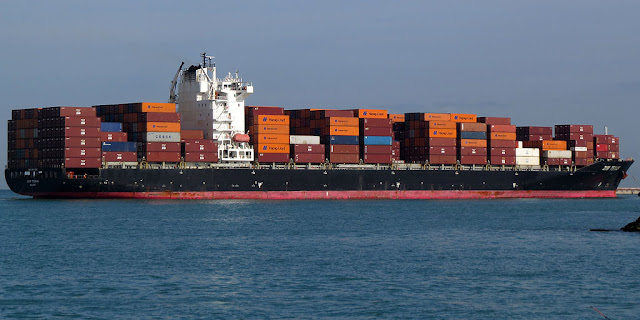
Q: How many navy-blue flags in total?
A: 0